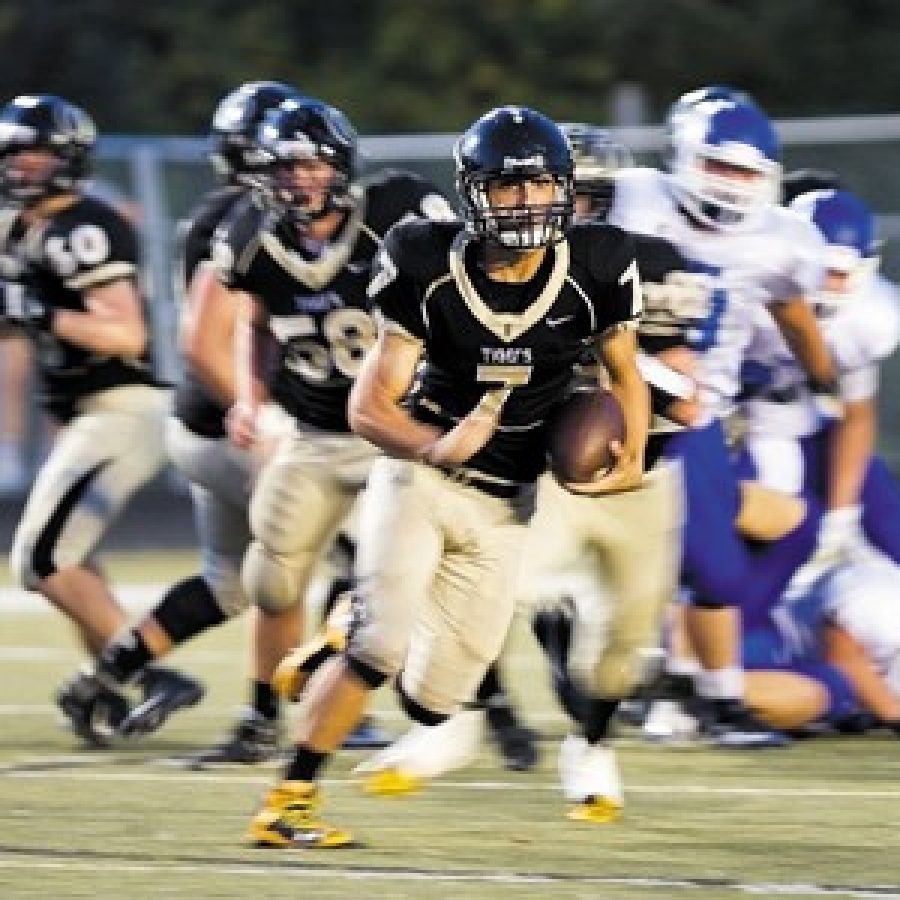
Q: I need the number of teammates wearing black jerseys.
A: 5